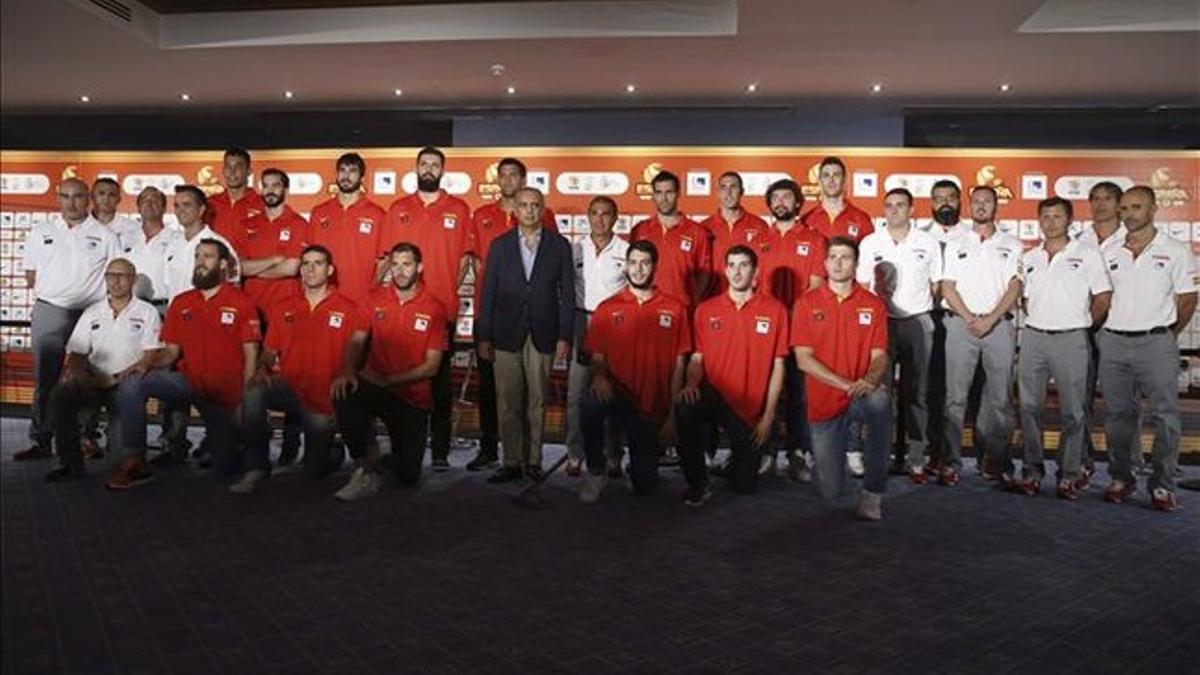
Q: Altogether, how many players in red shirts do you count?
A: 15